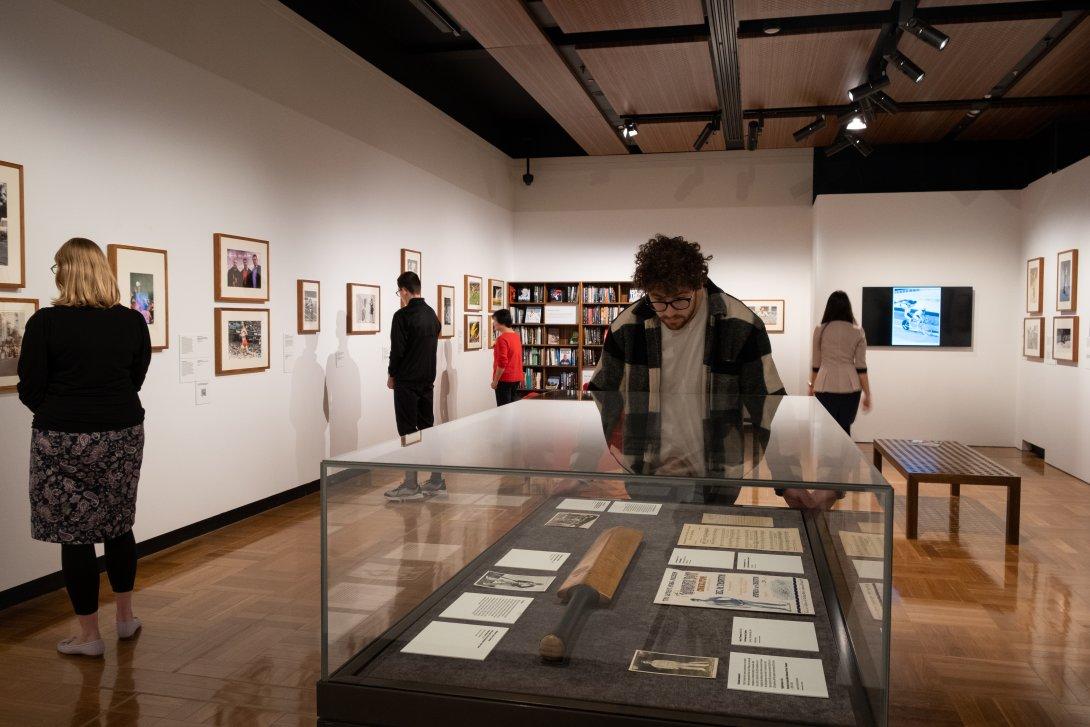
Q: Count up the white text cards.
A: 9